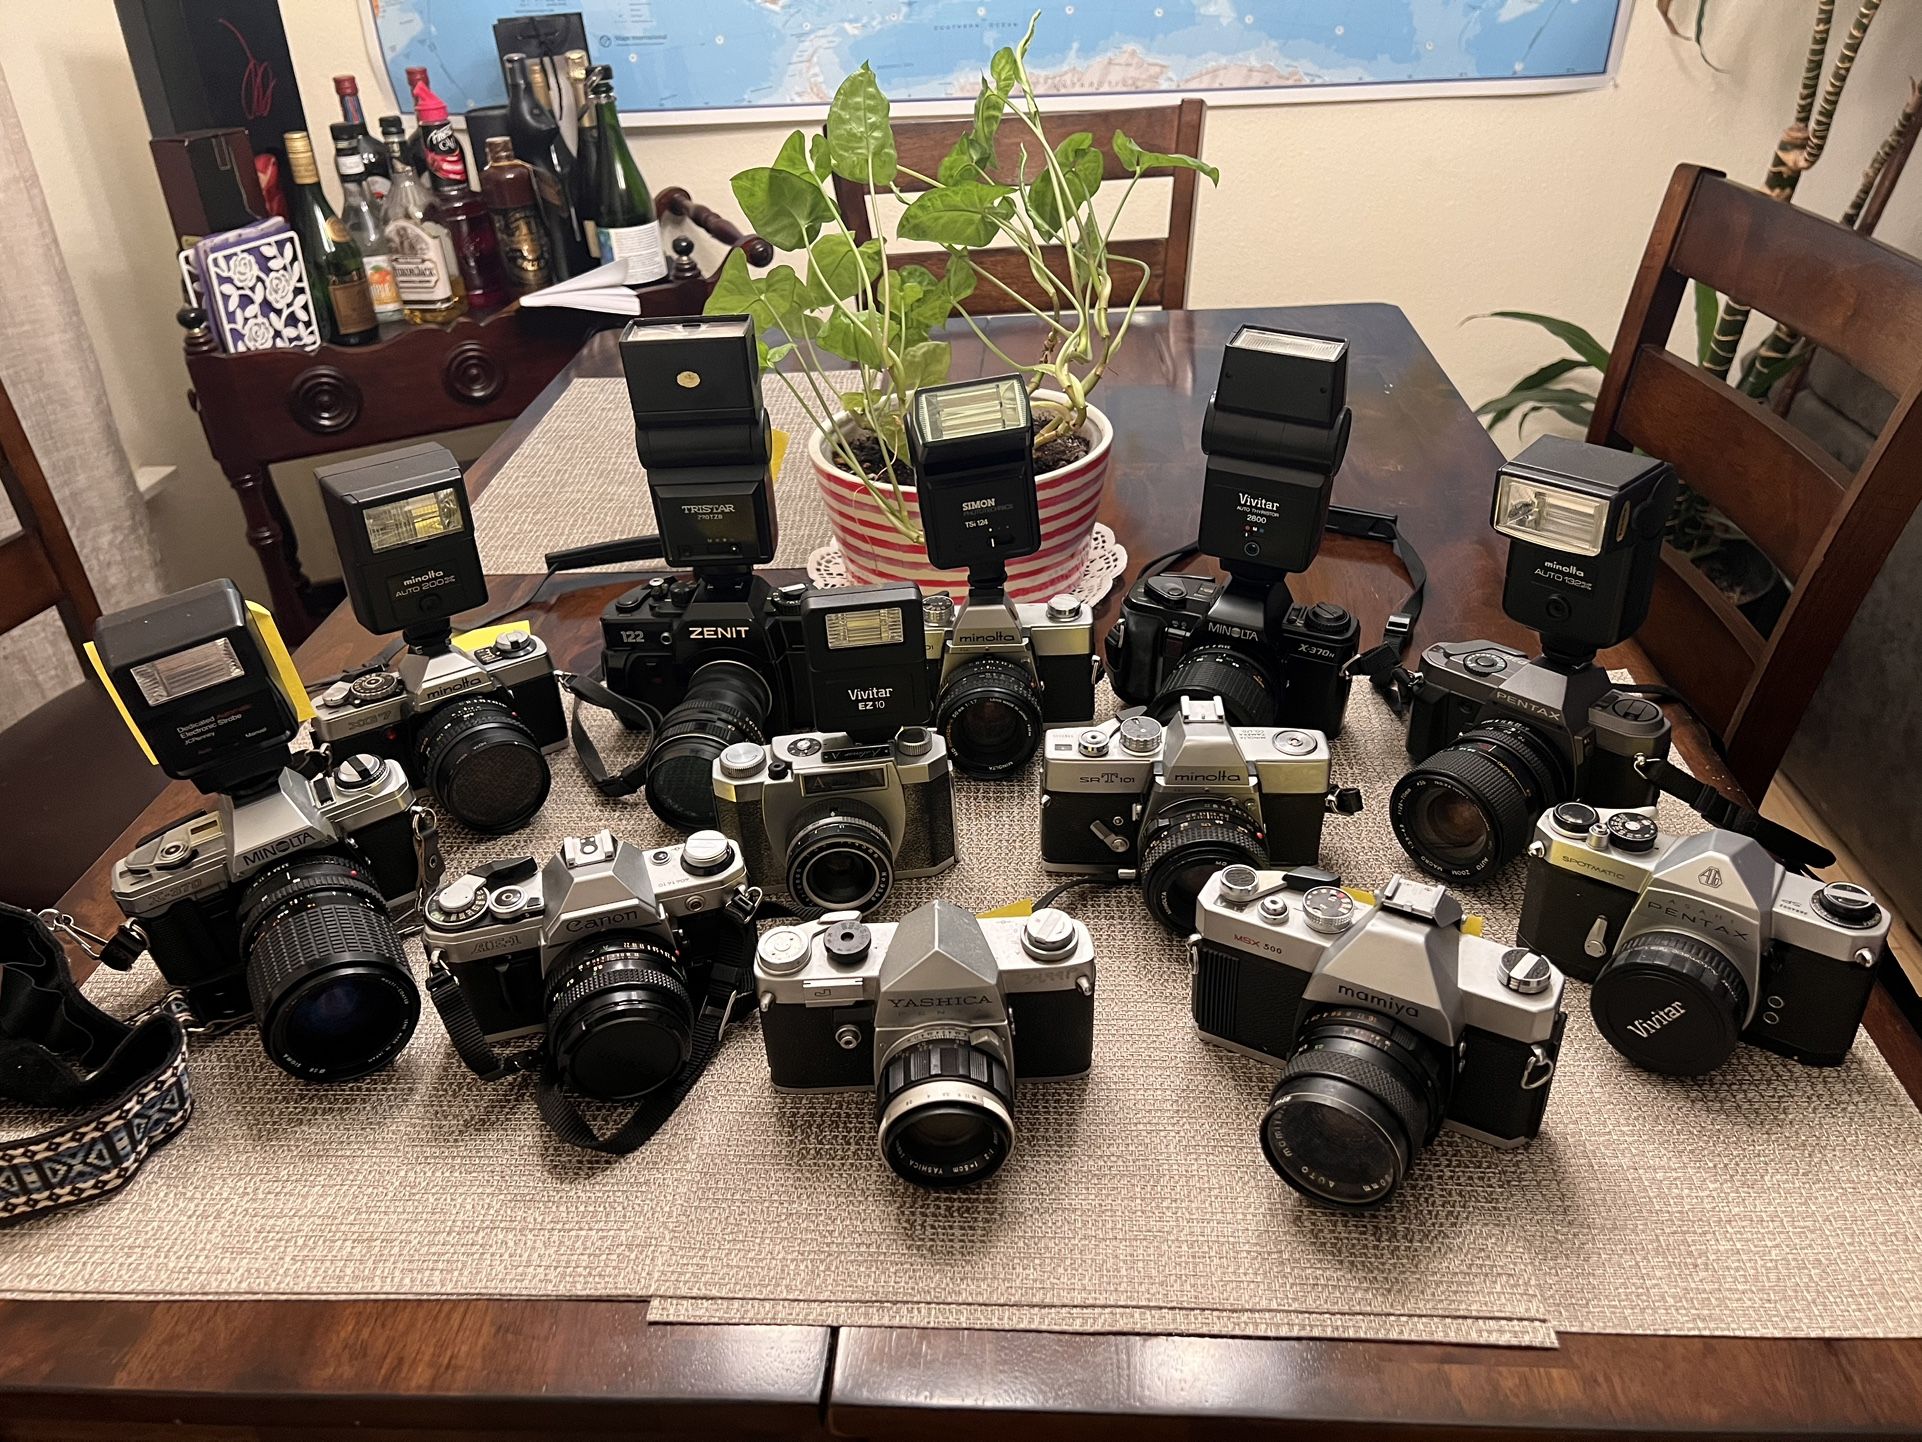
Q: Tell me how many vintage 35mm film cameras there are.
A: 12